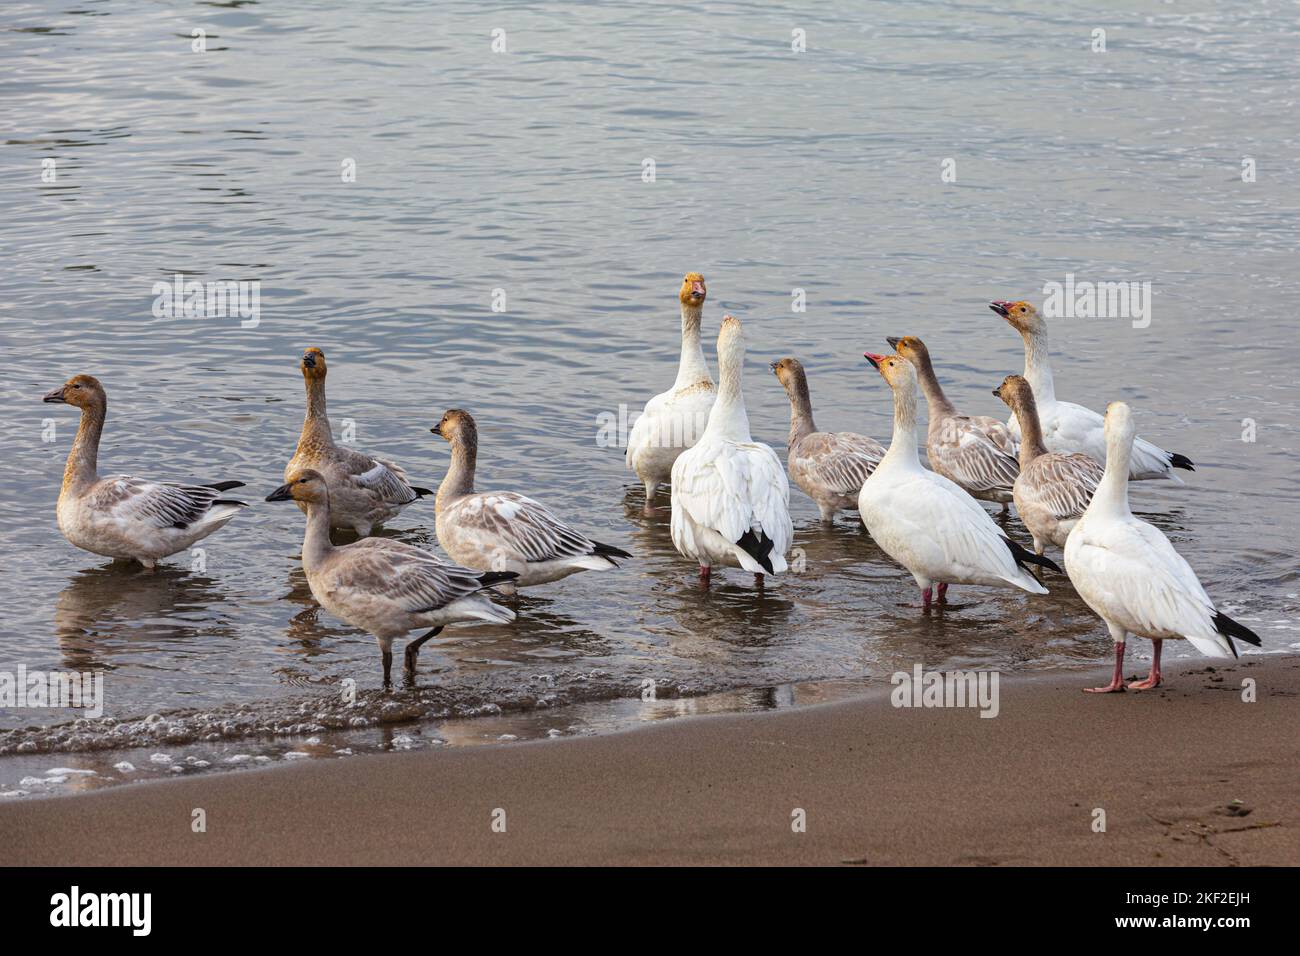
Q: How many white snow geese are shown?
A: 5